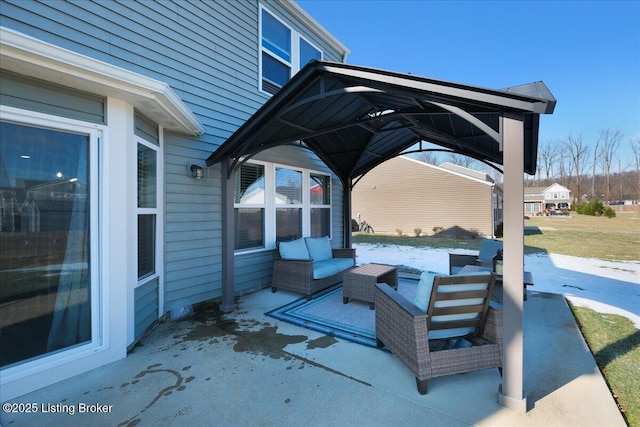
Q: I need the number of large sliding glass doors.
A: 1